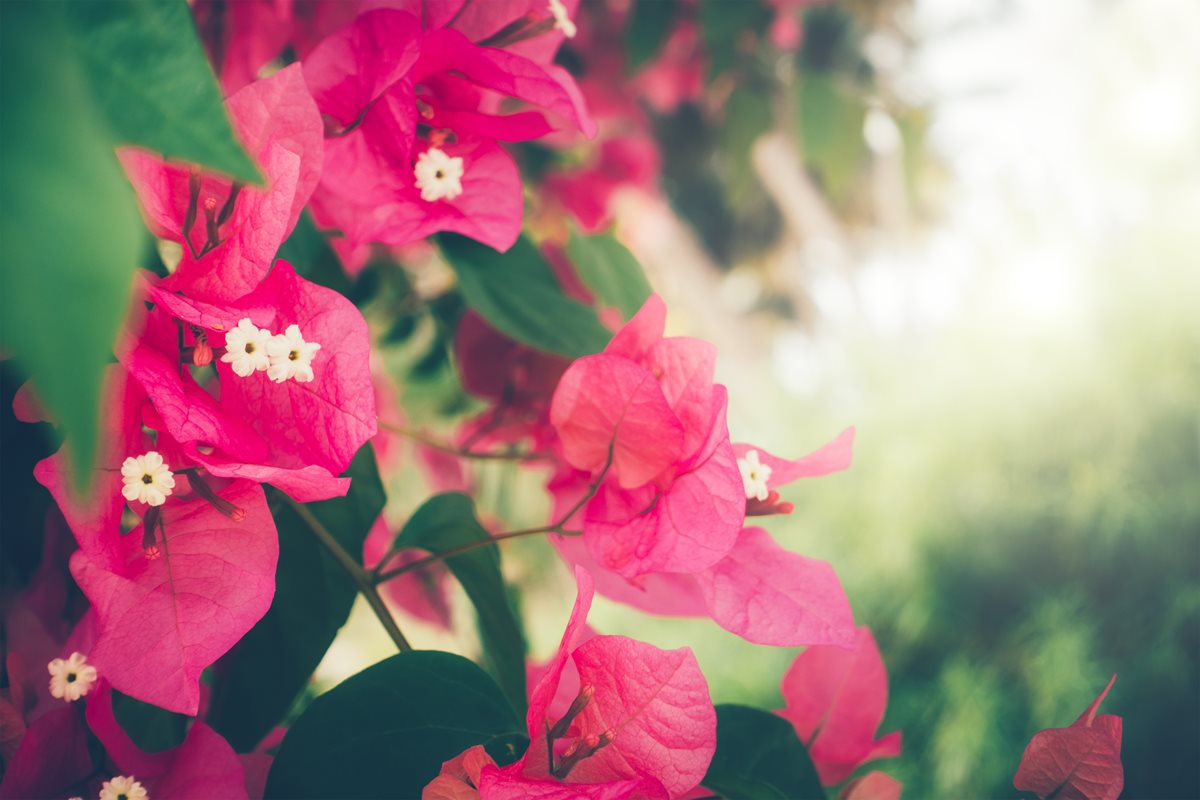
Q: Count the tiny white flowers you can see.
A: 8